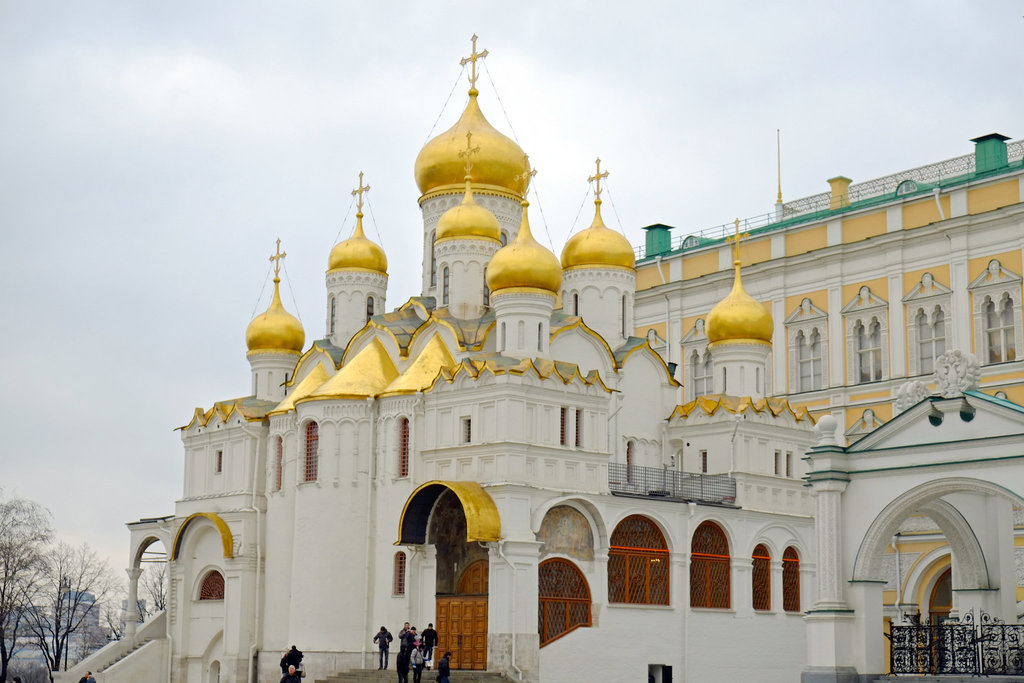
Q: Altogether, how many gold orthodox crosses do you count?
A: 7